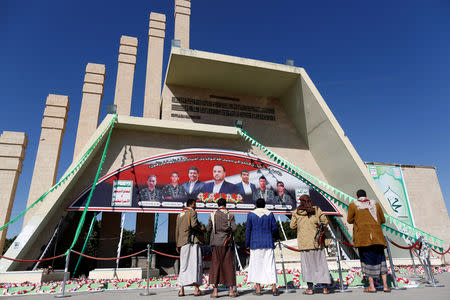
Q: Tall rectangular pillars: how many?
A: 6